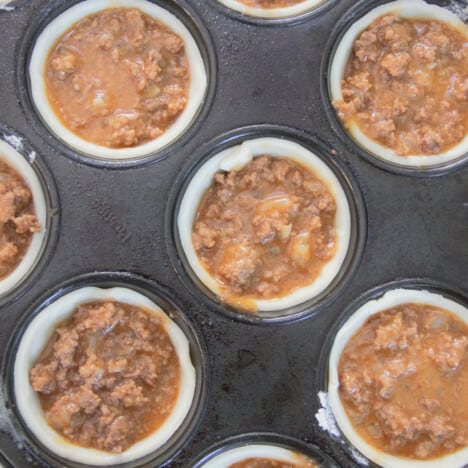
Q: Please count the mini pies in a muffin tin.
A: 8